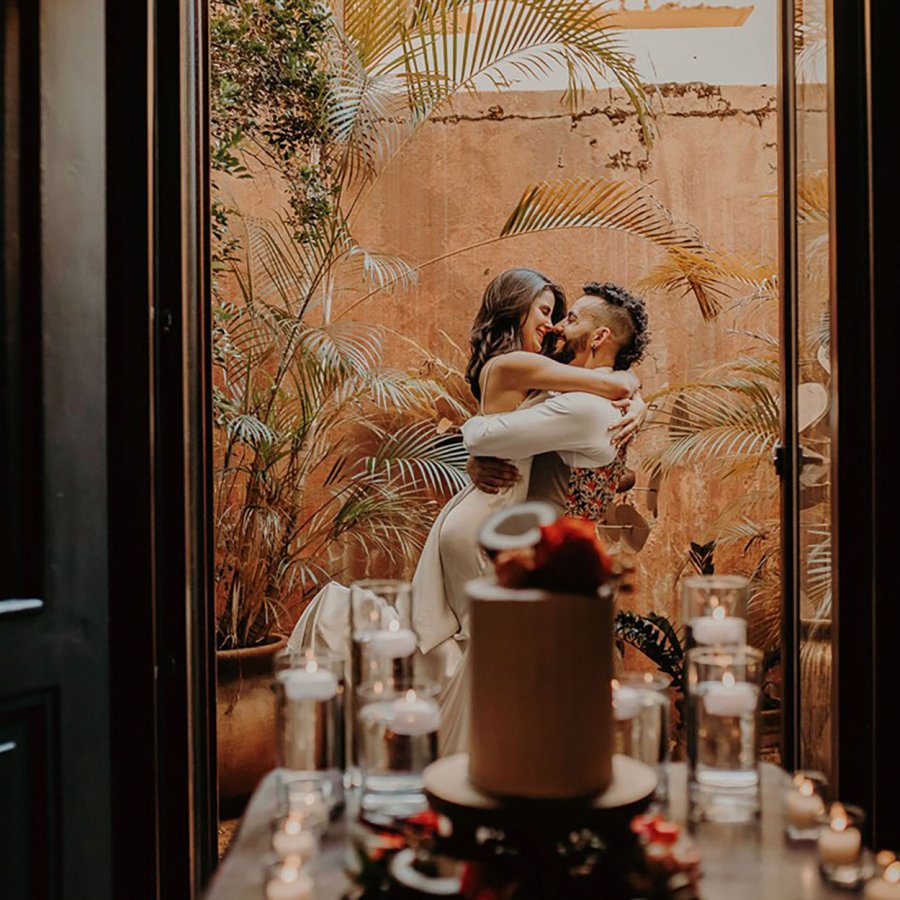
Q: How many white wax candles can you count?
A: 11